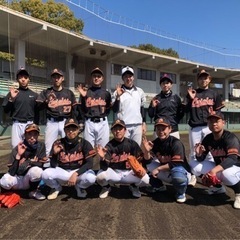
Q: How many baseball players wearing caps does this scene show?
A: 11